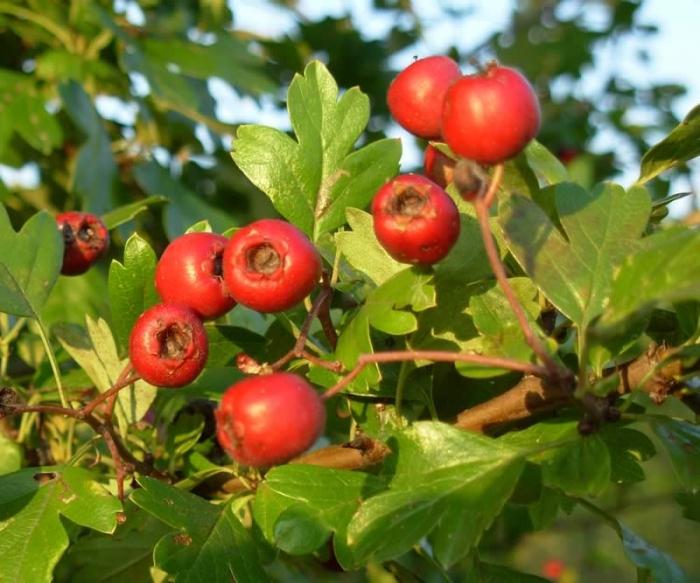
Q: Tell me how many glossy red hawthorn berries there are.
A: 9